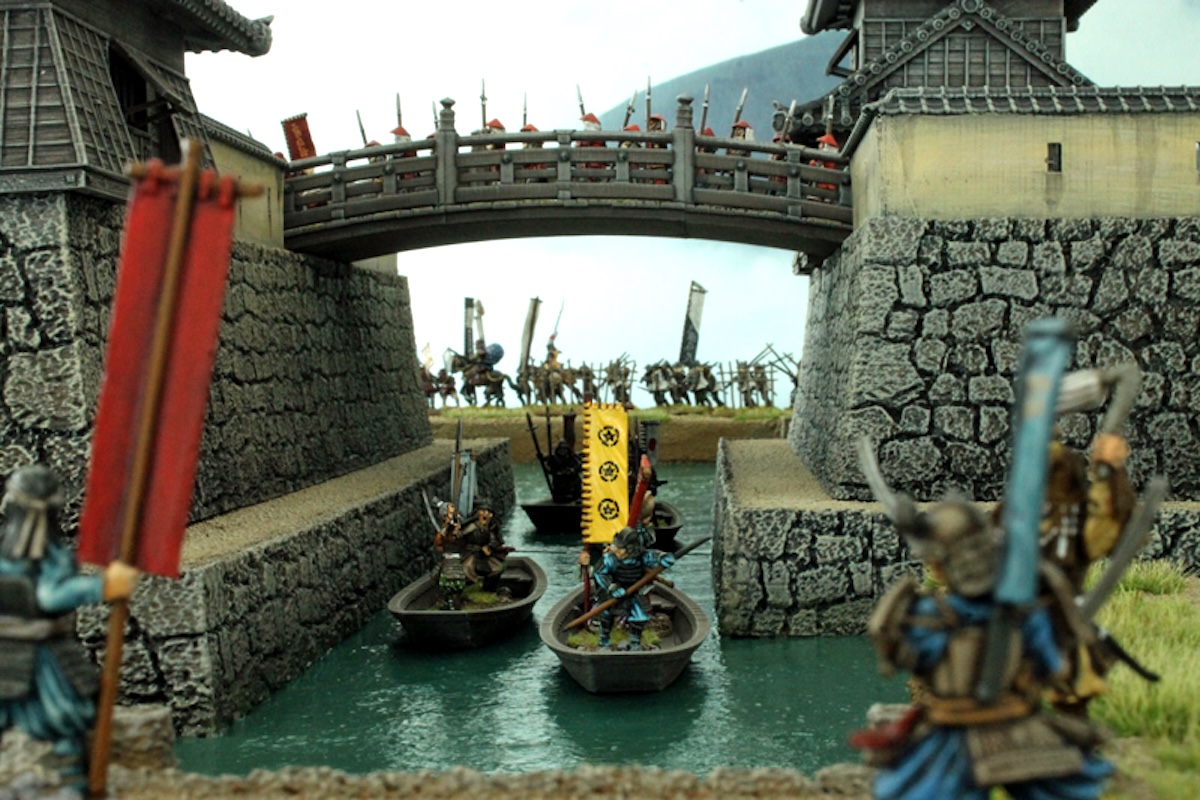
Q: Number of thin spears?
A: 12